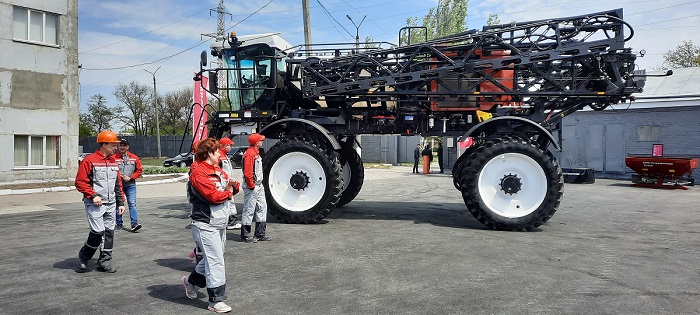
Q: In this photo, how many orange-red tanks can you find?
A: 1